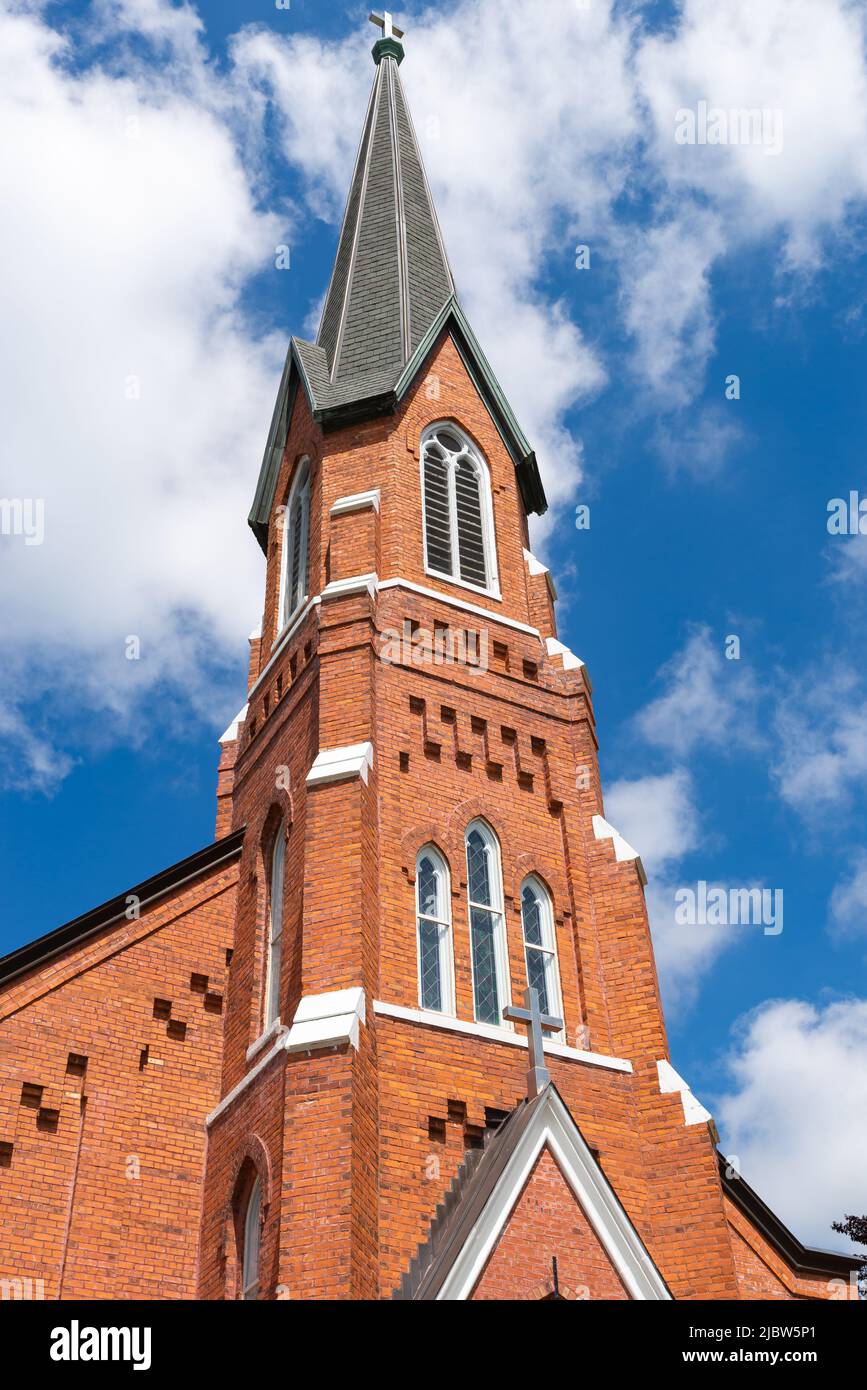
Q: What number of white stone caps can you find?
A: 10